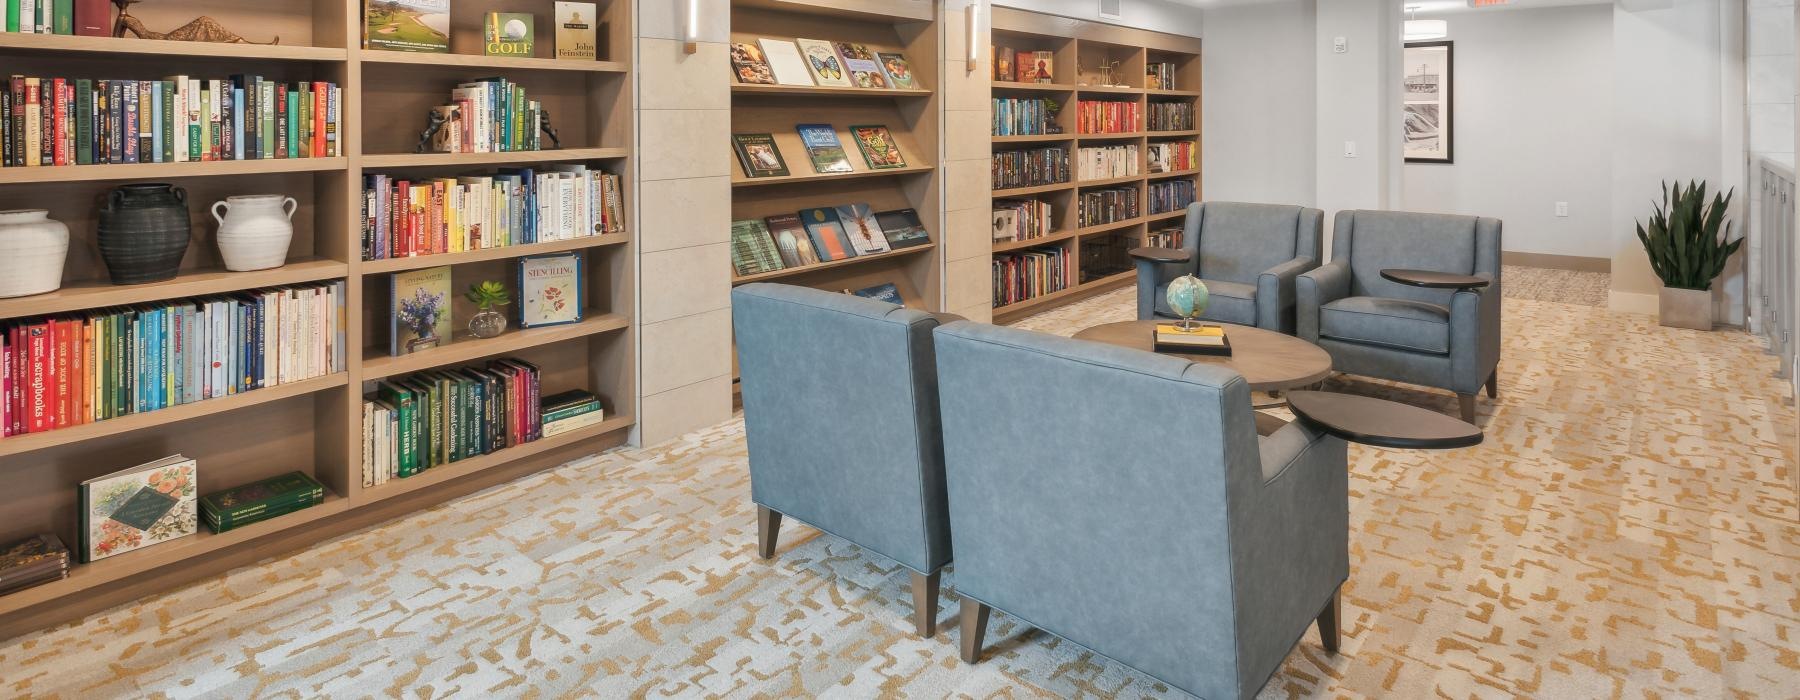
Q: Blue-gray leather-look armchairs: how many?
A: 4